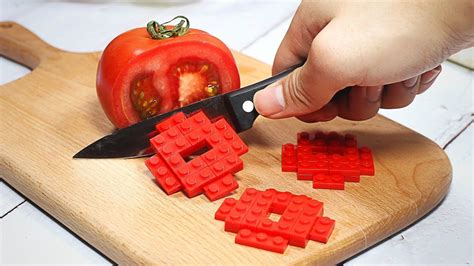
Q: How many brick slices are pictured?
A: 3